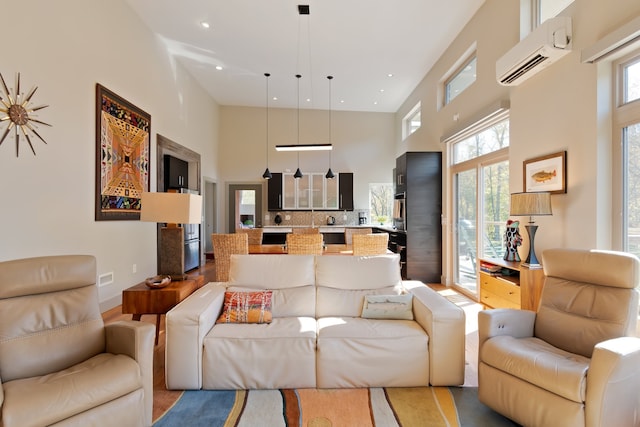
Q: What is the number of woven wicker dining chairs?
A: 6